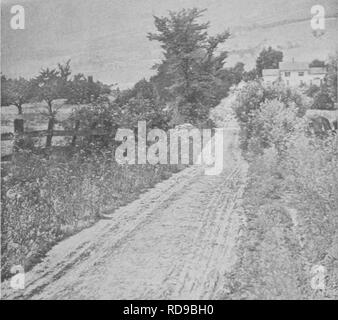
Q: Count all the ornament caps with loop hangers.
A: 0